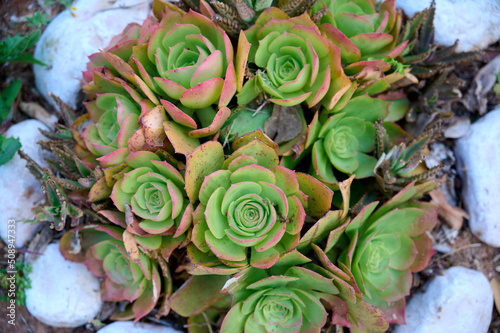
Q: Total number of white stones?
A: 7